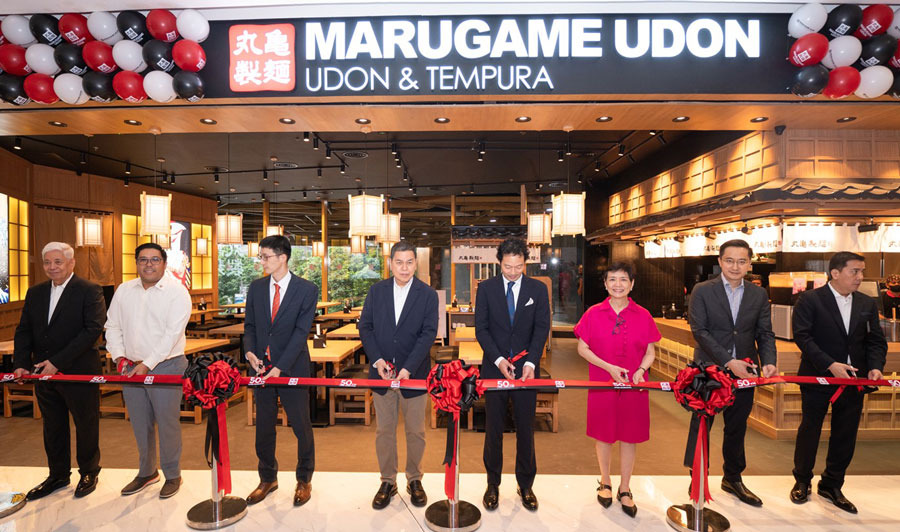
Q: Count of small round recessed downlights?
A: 11